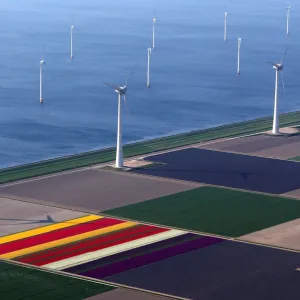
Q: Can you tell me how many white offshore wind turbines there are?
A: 7